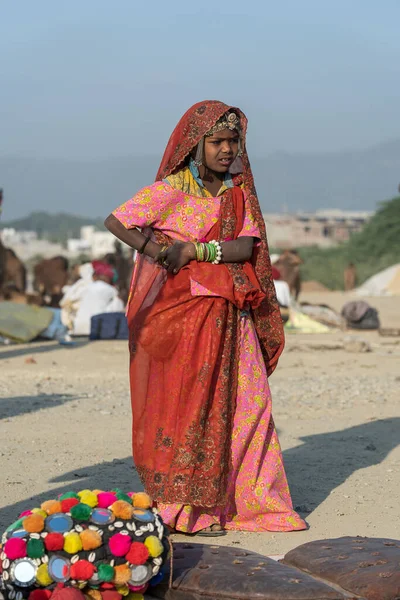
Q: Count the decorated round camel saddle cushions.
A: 1